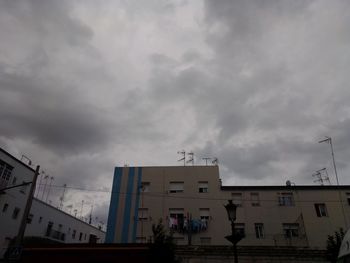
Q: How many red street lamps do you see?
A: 0